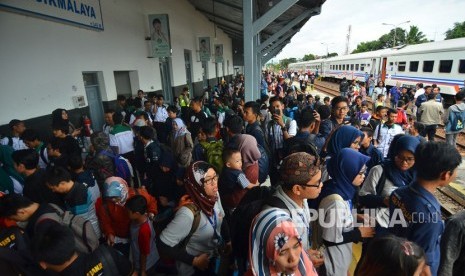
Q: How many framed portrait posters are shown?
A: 3